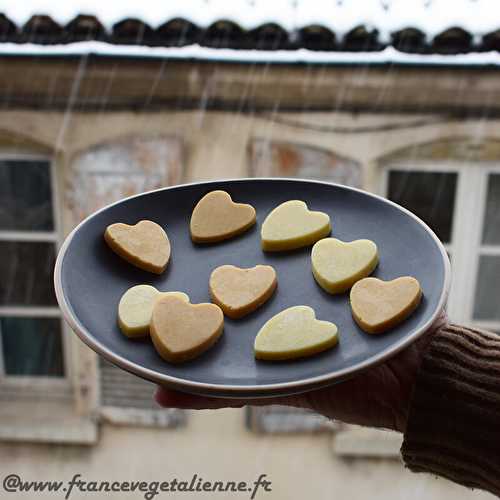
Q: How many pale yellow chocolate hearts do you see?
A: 4